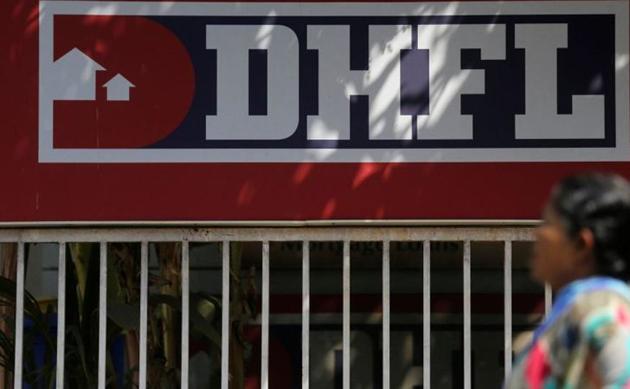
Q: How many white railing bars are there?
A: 14